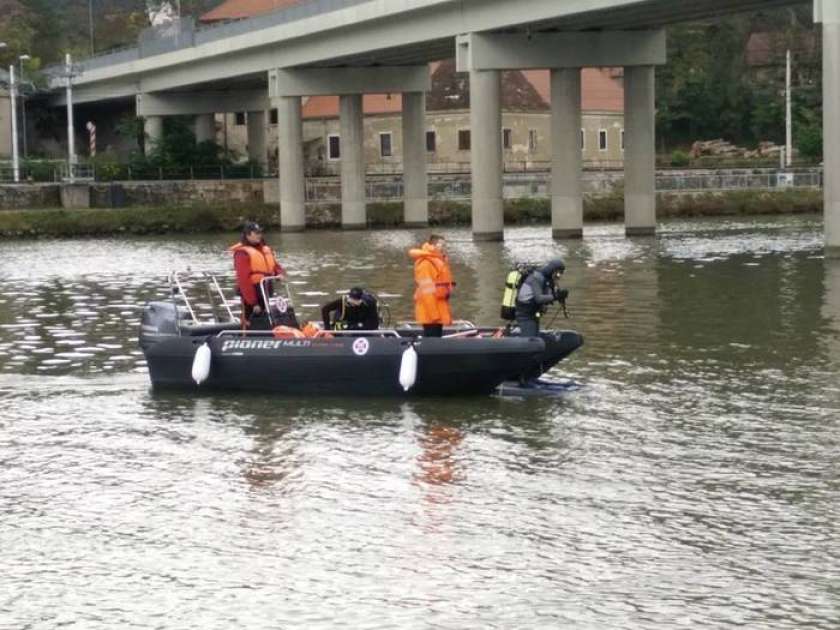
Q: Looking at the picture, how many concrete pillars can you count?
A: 10